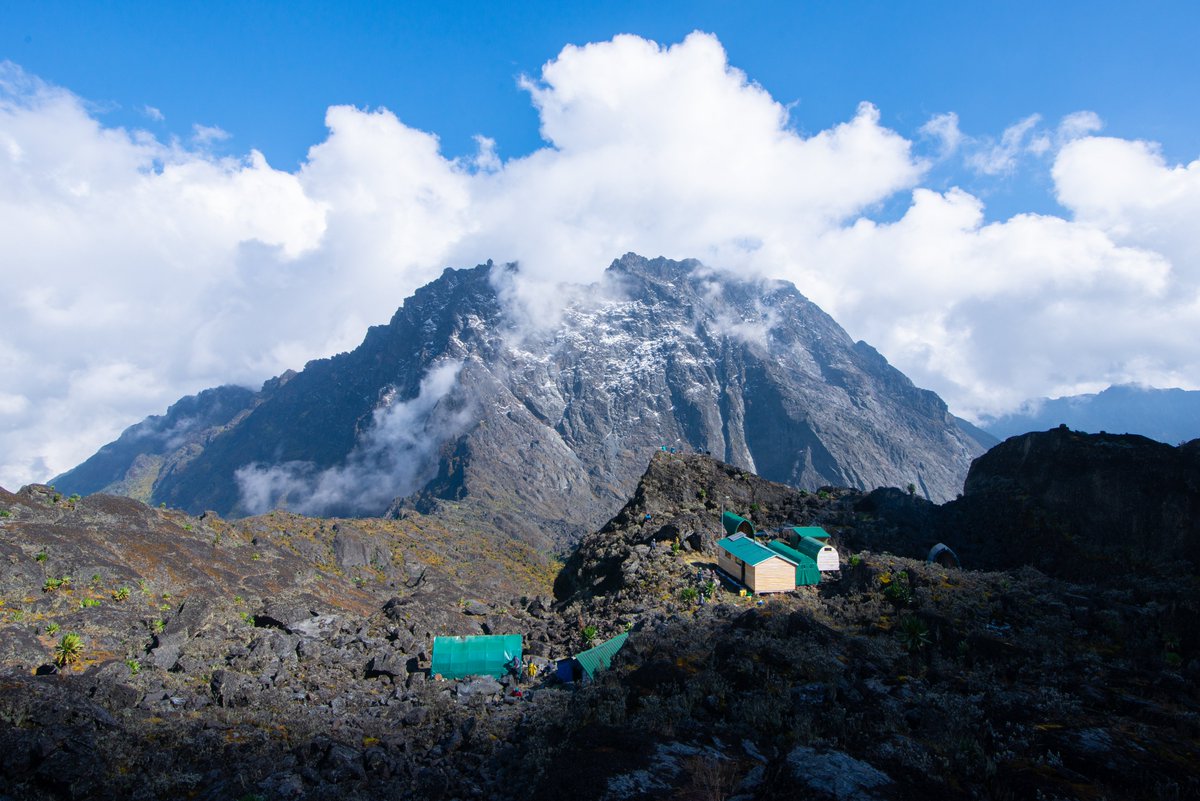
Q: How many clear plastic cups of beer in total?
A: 0